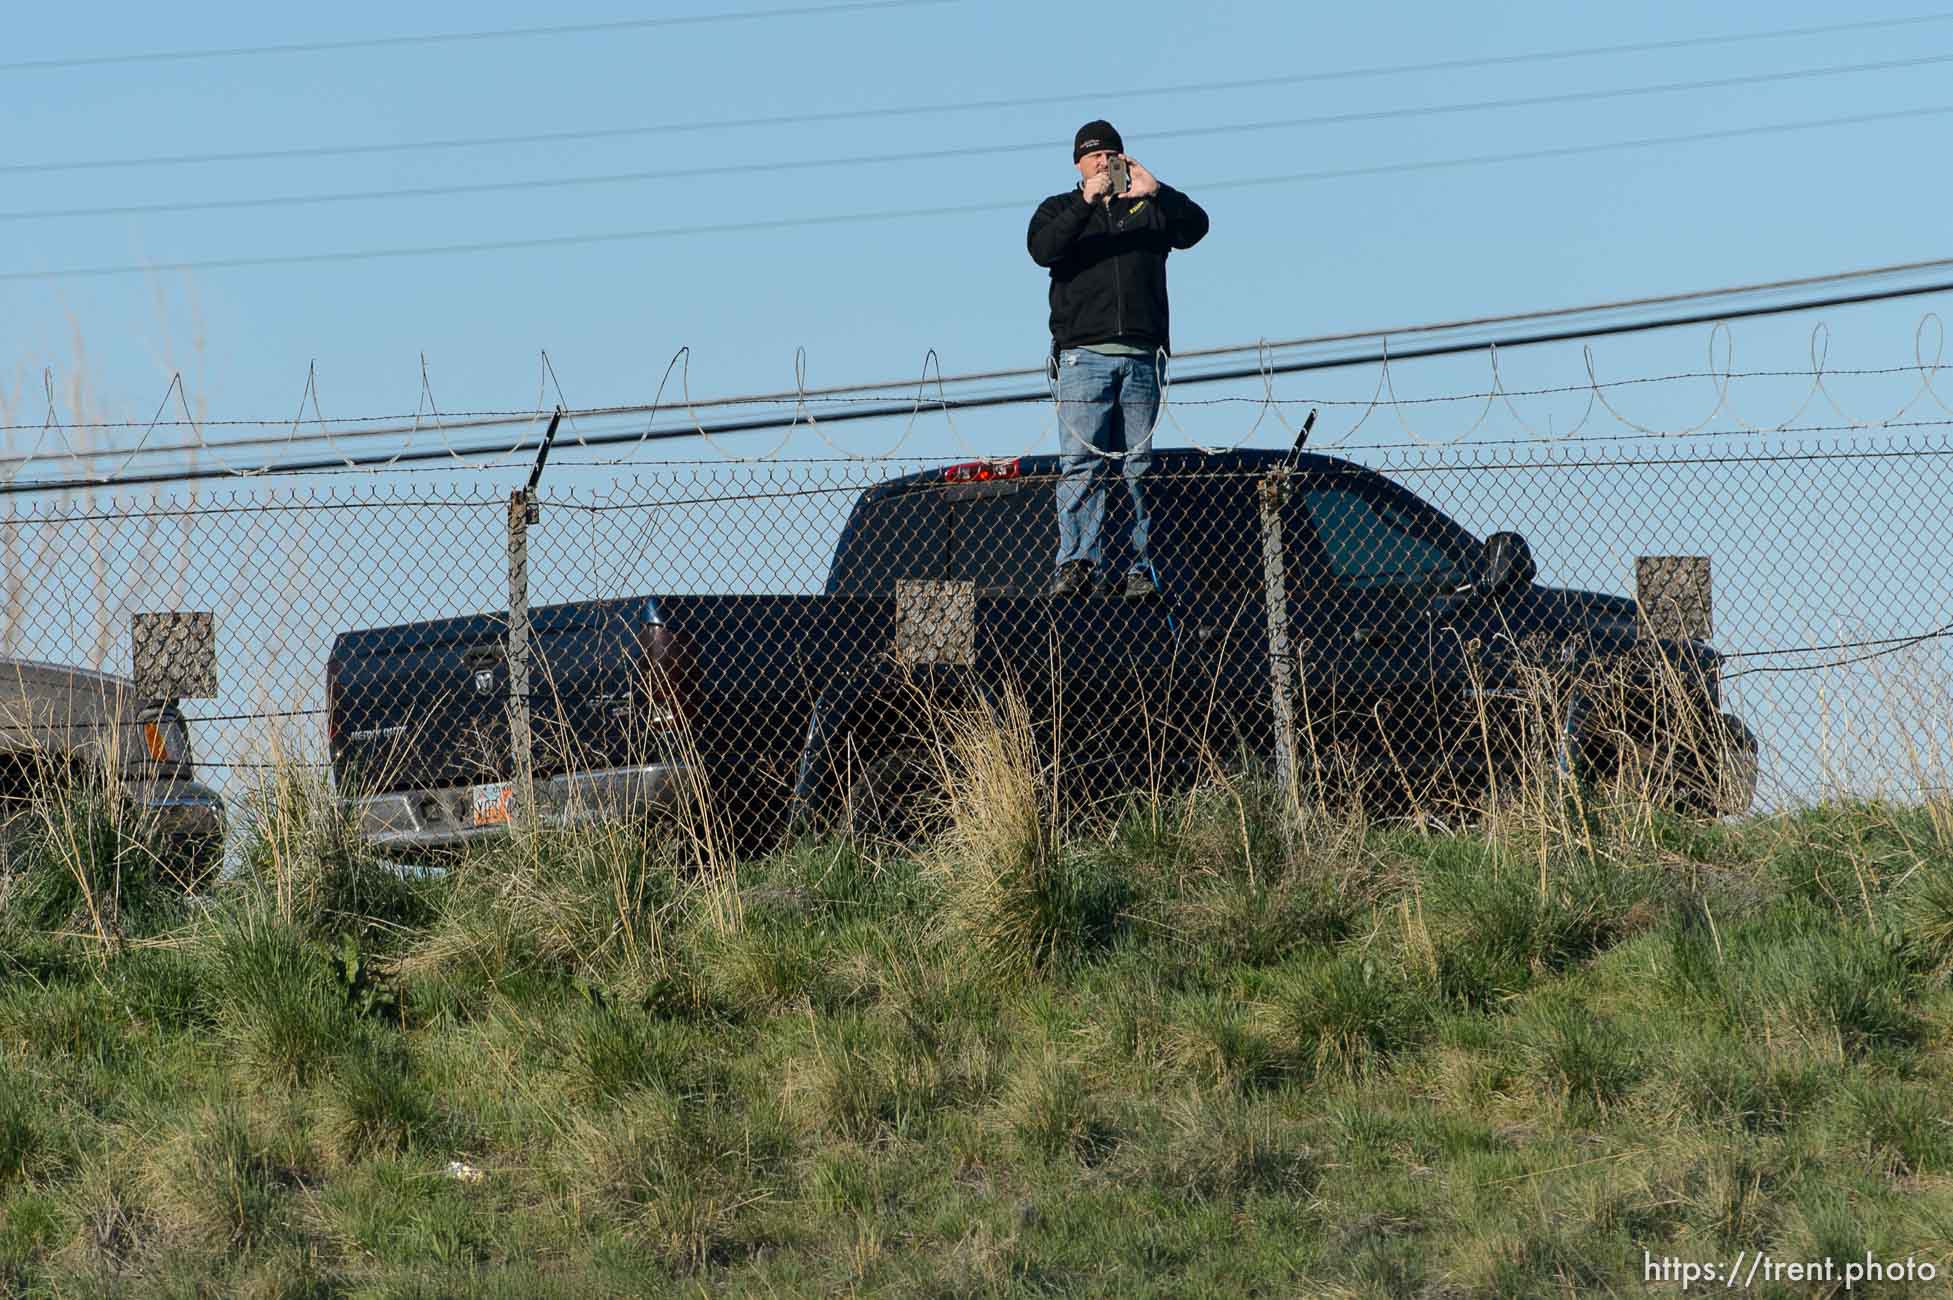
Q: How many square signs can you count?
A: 3